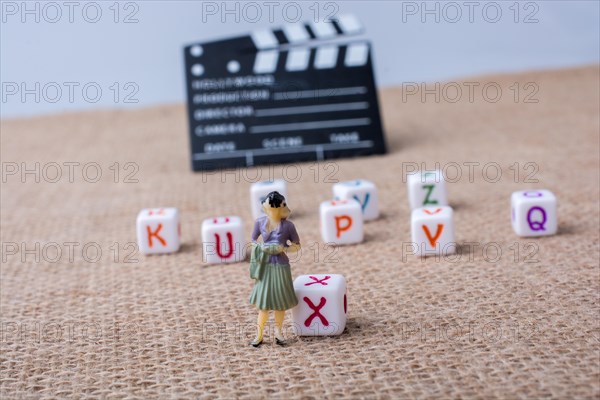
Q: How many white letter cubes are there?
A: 9